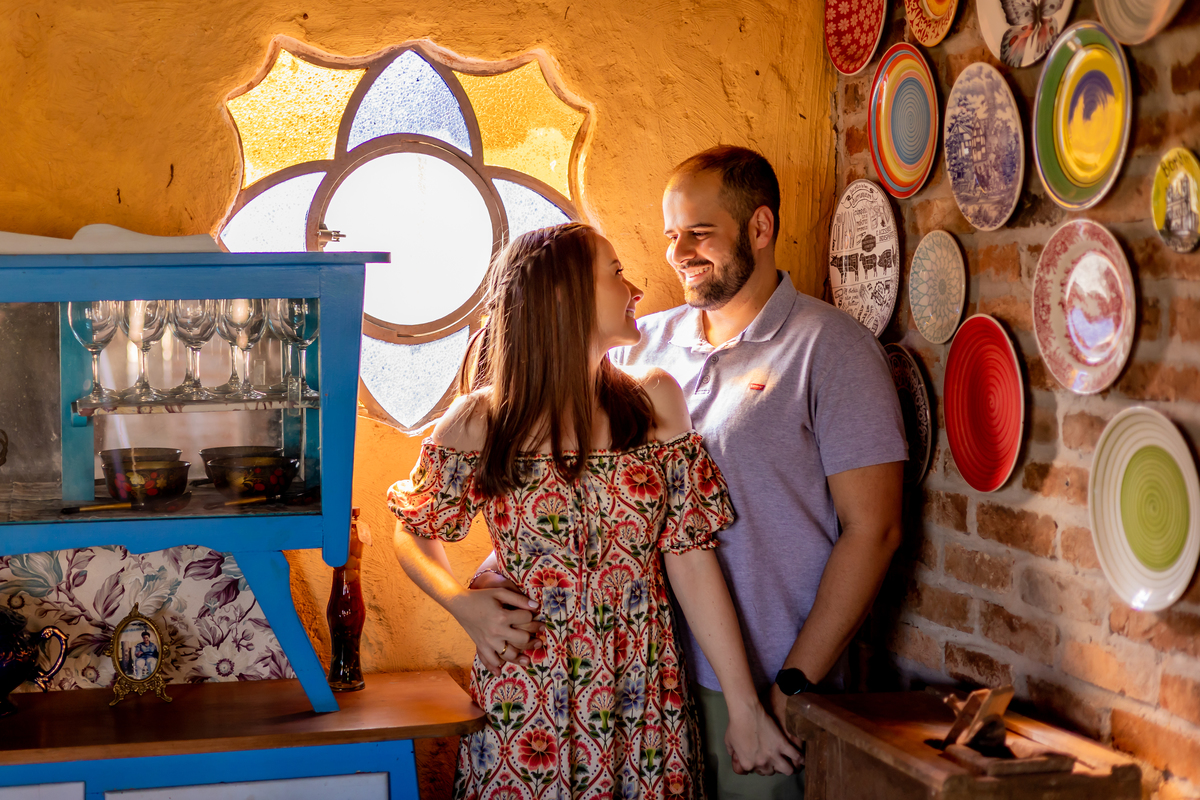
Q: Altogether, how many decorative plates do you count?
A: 14